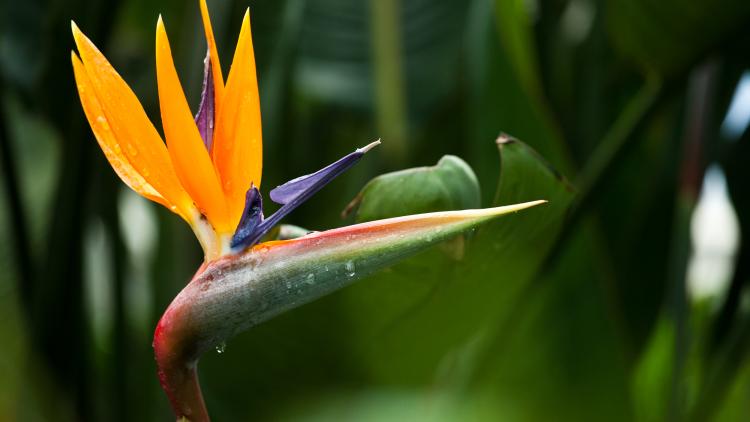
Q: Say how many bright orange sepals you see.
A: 5